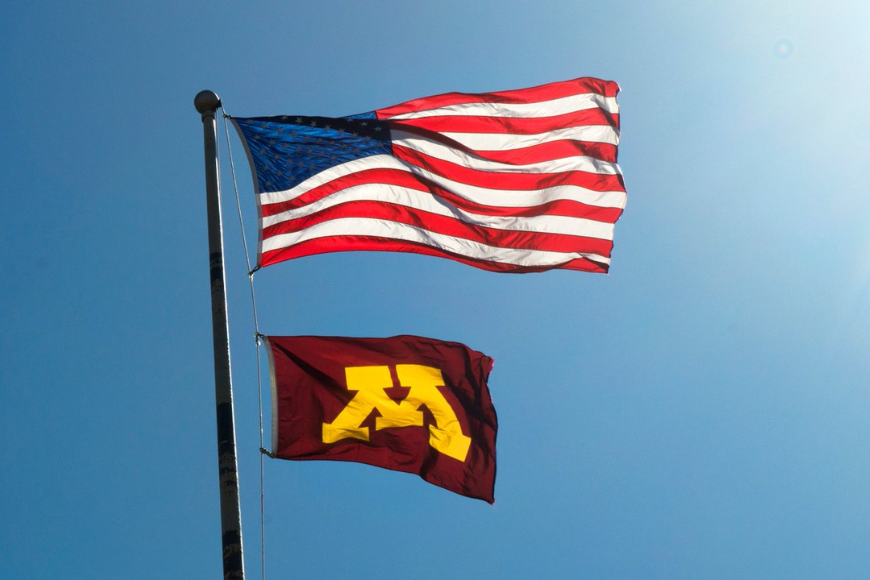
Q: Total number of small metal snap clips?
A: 4